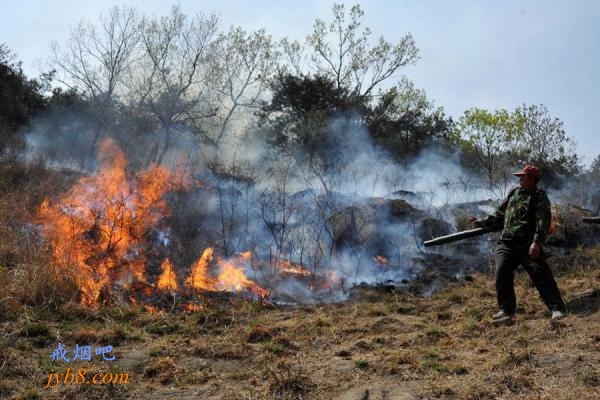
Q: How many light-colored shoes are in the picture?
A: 2